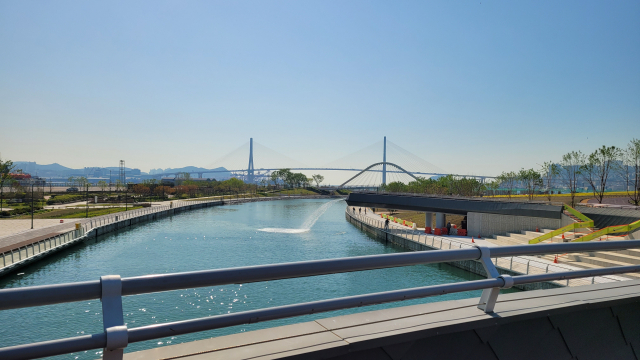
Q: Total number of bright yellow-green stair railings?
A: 2